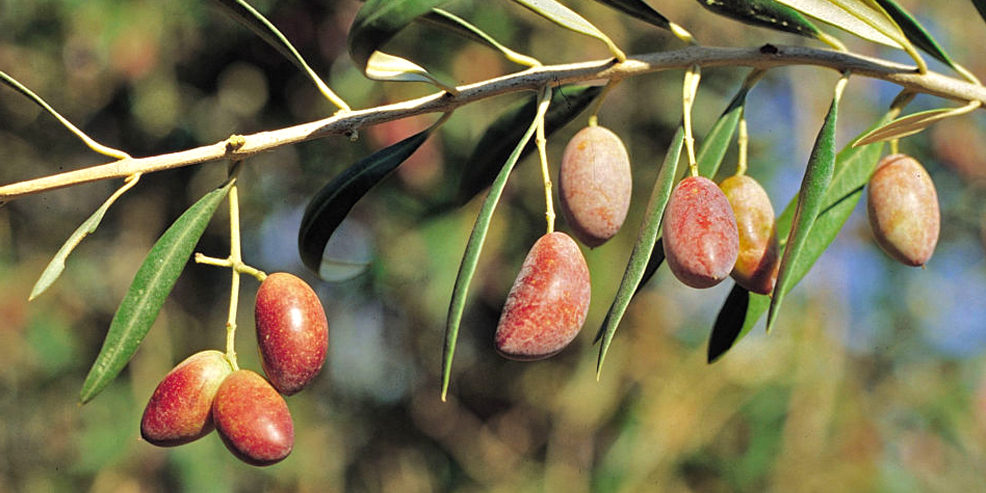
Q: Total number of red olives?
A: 5